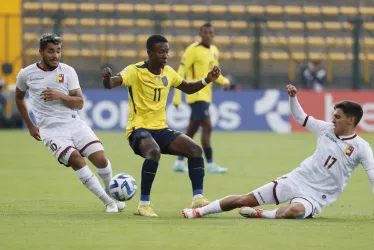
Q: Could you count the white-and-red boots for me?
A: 2